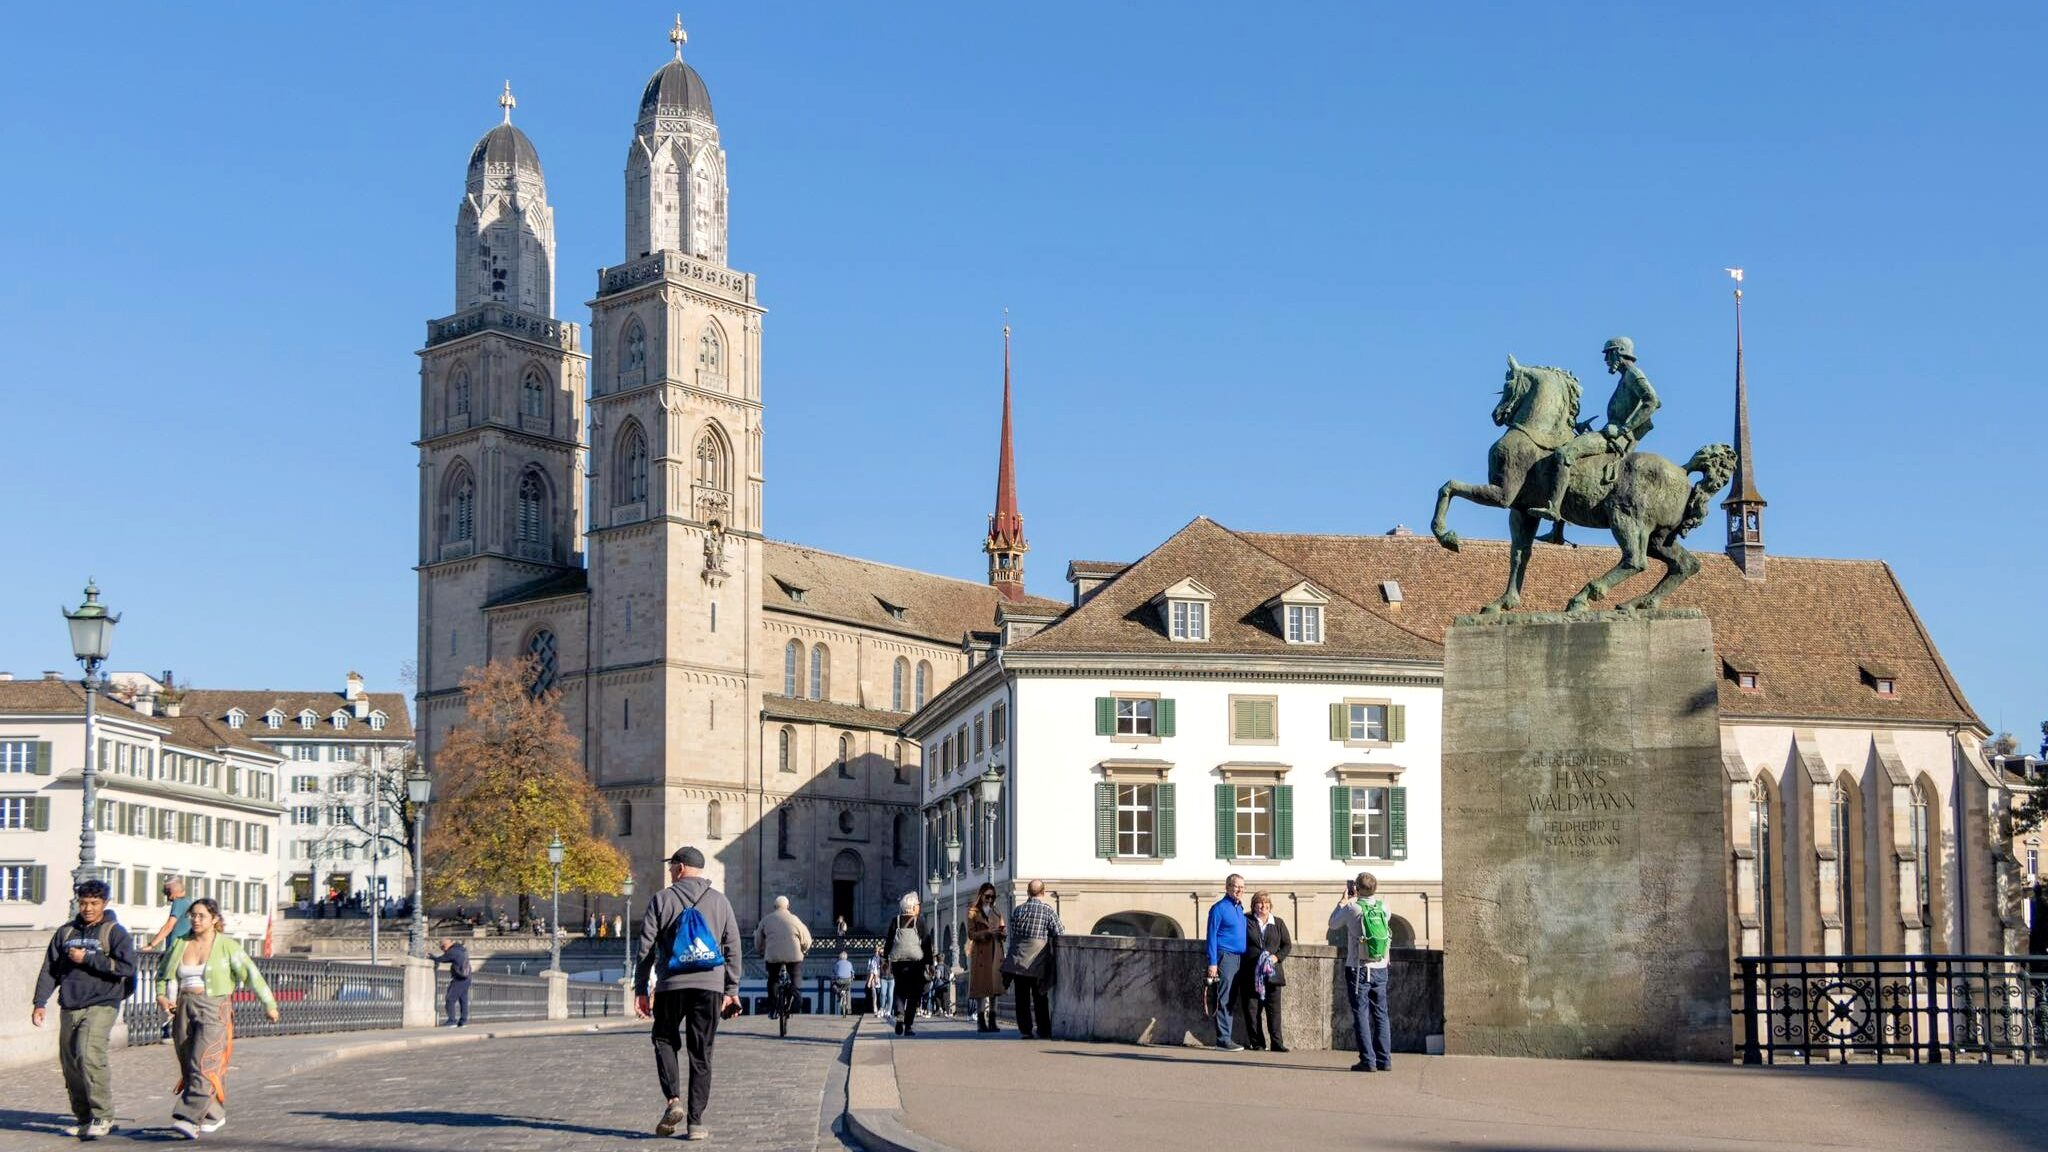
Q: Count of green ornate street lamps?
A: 7